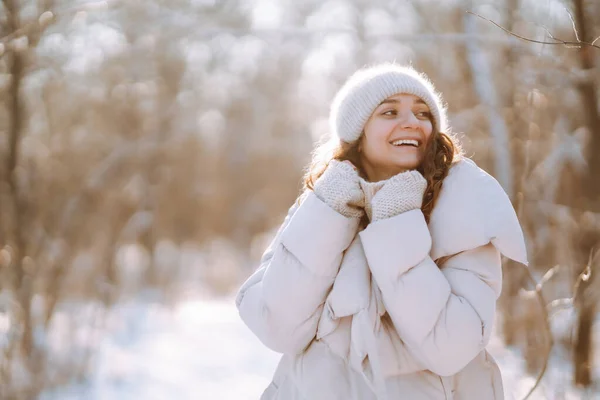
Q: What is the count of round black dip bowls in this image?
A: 0